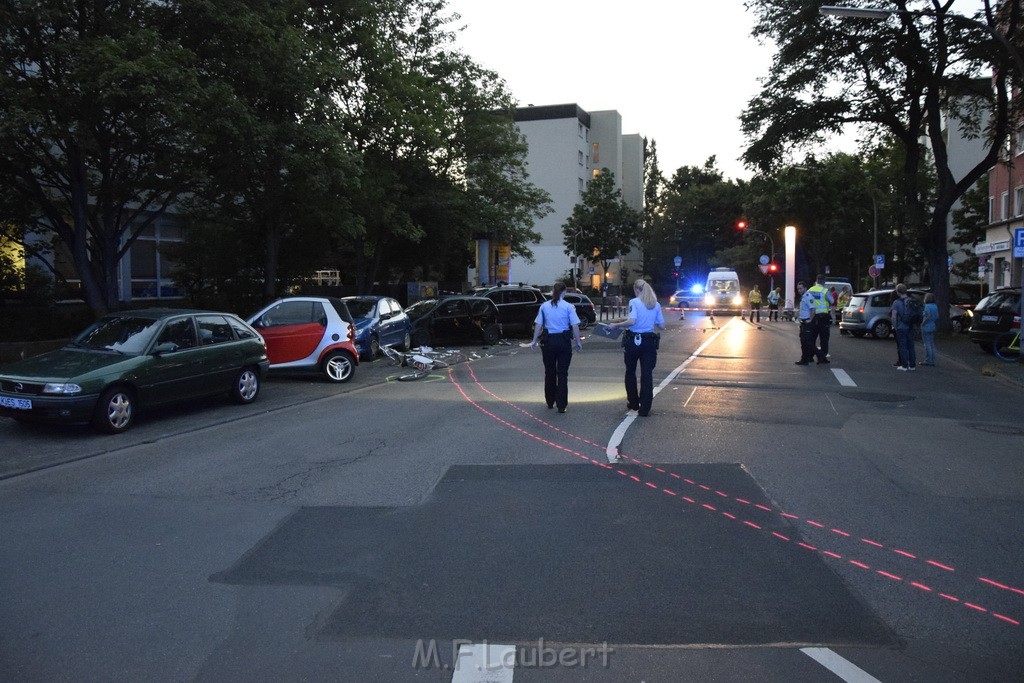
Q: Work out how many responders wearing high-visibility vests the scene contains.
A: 4